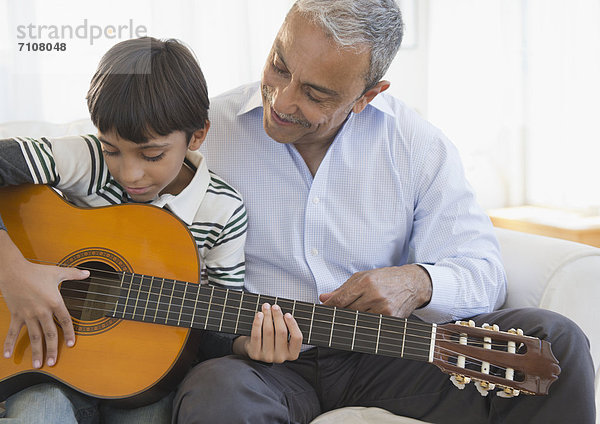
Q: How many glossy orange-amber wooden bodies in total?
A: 1